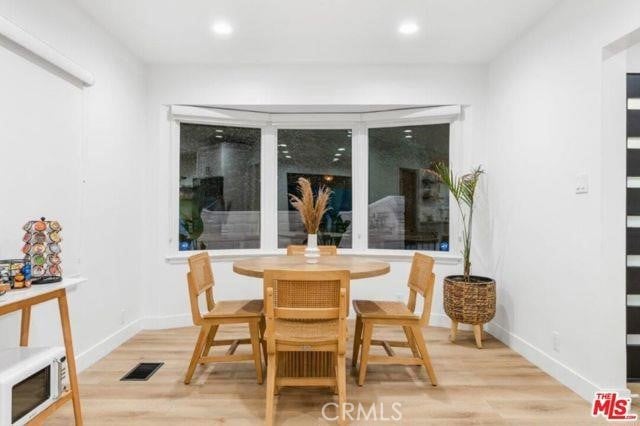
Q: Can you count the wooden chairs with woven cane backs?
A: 4